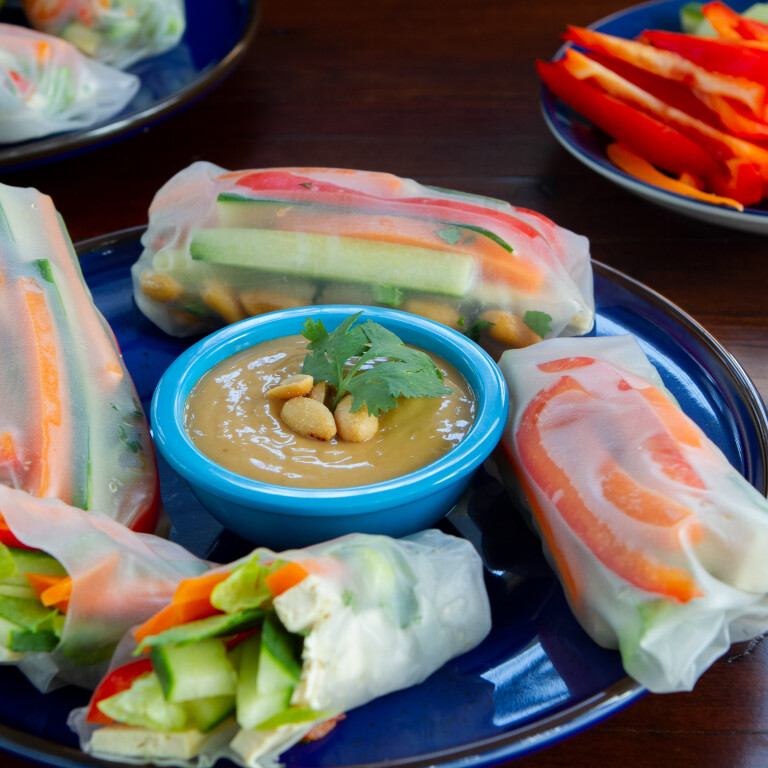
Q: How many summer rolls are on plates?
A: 7